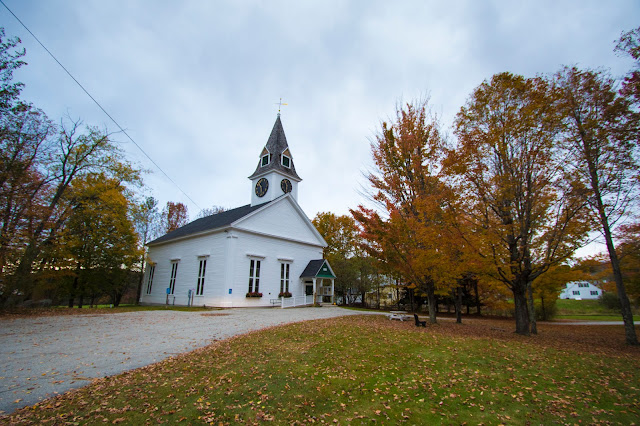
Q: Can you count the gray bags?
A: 0